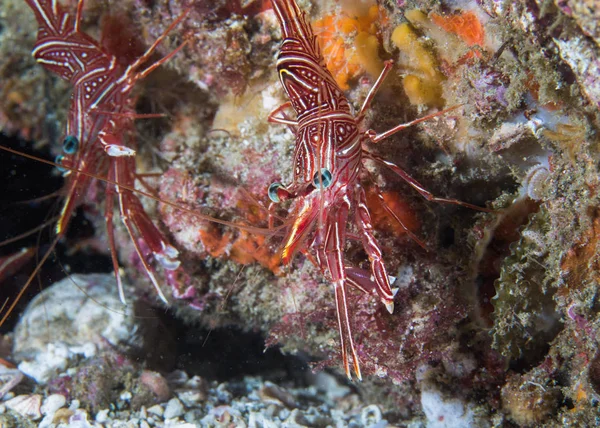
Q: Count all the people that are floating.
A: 0